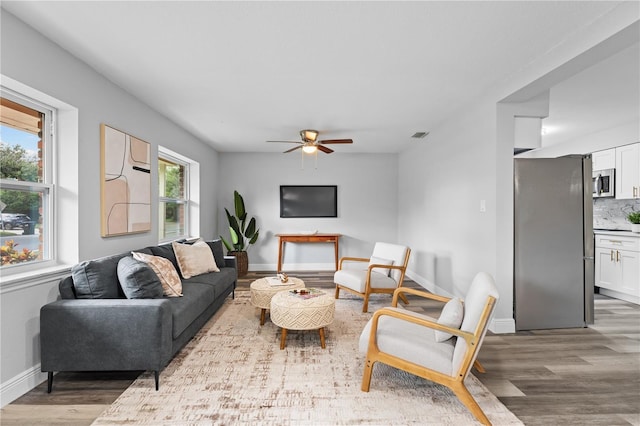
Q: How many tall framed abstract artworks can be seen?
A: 1